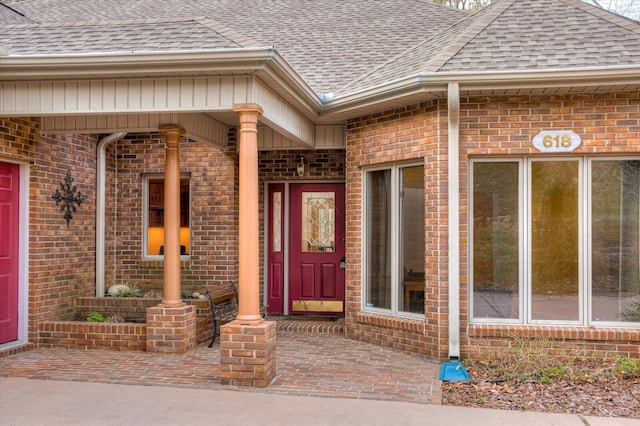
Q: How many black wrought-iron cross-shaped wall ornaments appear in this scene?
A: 1